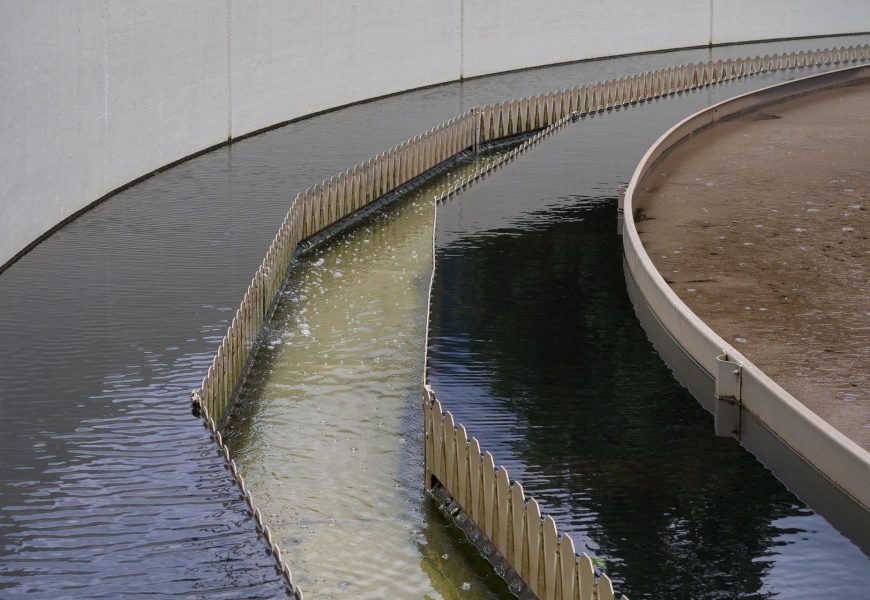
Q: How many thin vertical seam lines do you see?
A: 3